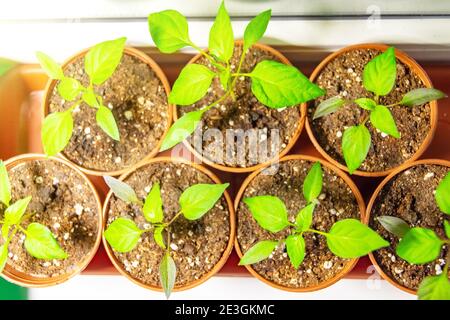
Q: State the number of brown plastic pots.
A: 7